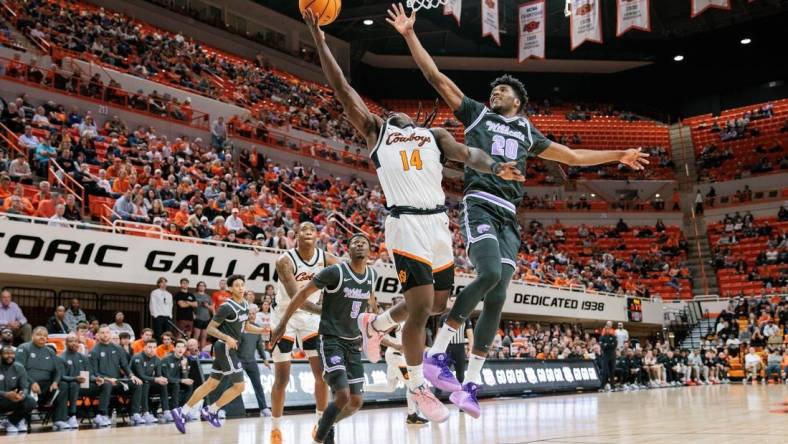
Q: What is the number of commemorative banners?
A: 6